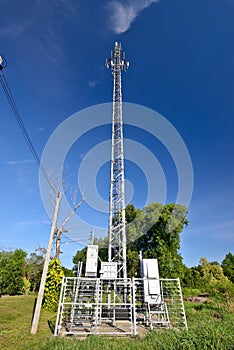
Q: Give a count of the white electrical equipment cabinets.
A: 3